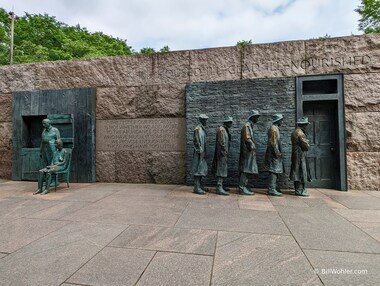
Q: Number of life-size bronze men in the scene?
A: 6